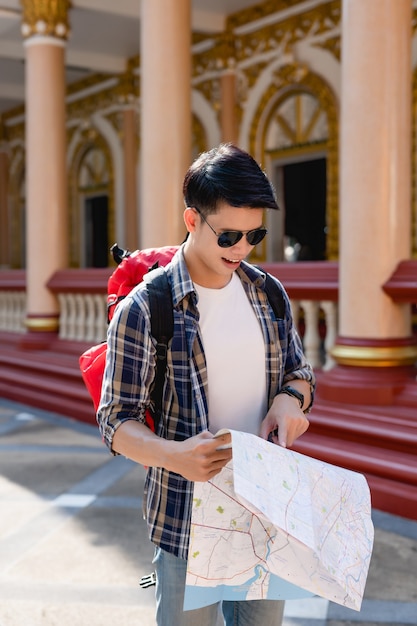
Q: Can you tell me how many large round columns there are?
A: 3